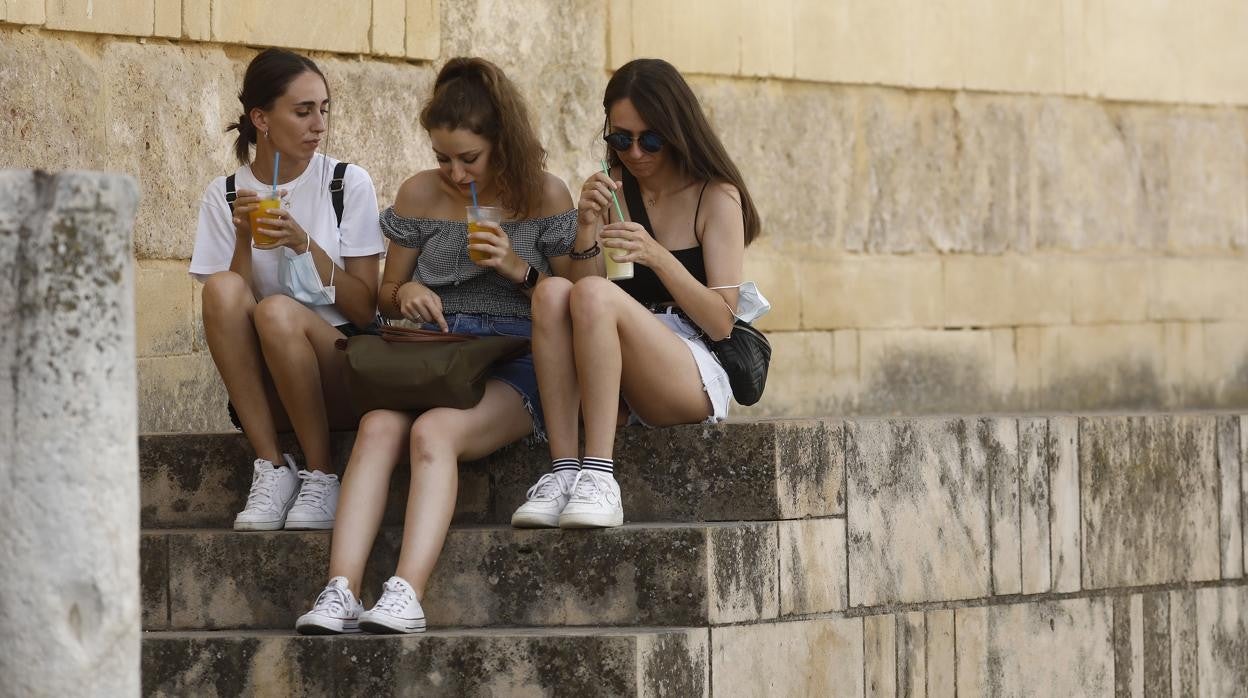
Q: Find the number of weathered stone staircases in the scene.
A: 1